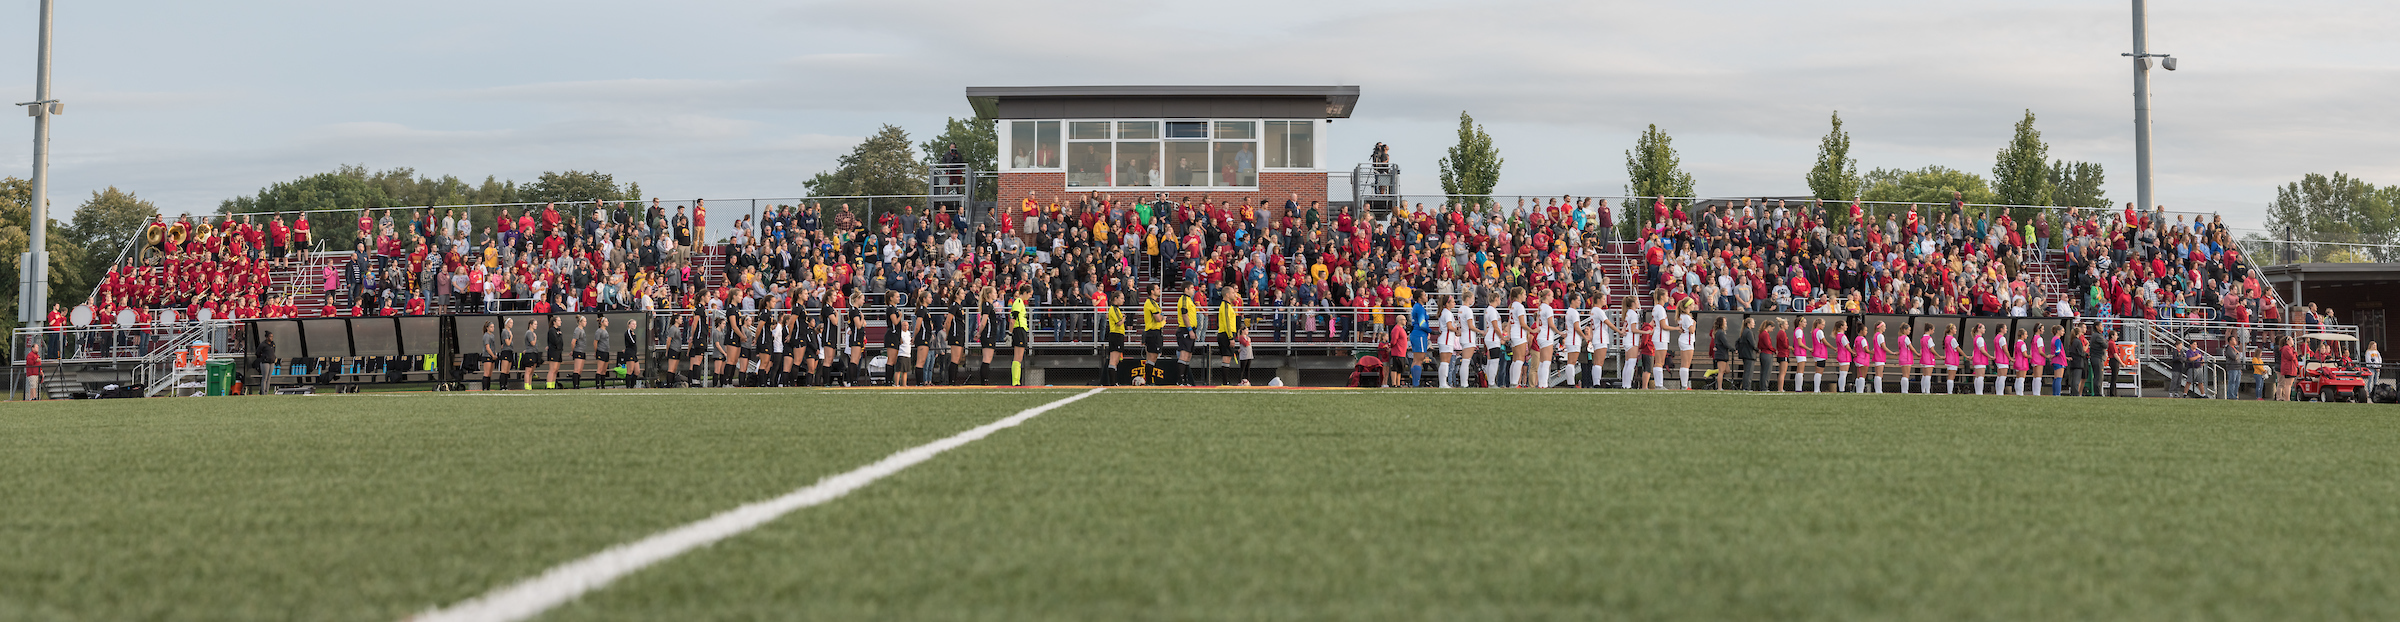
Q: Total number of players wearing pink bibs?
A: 13